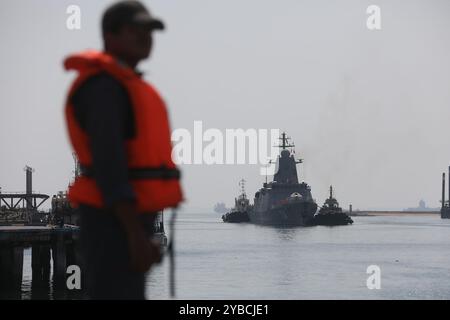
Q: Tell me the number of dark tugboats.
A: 2